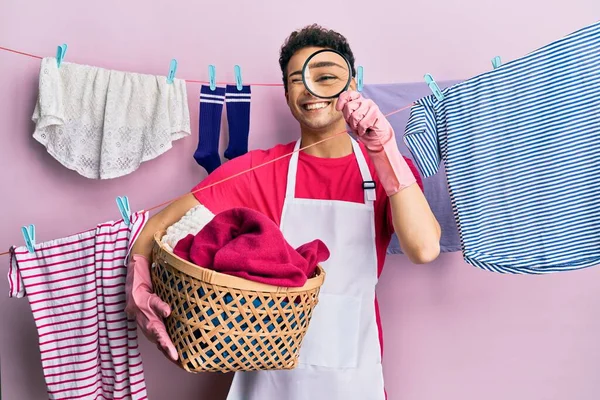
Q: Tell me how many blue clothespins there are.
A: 9